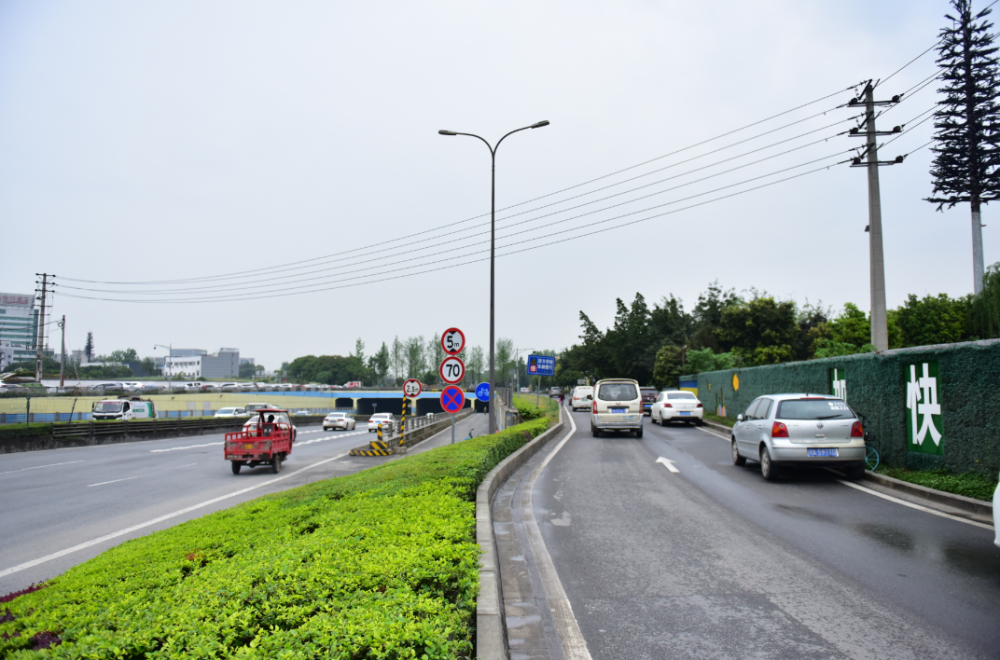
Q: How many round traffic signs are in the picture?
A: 5